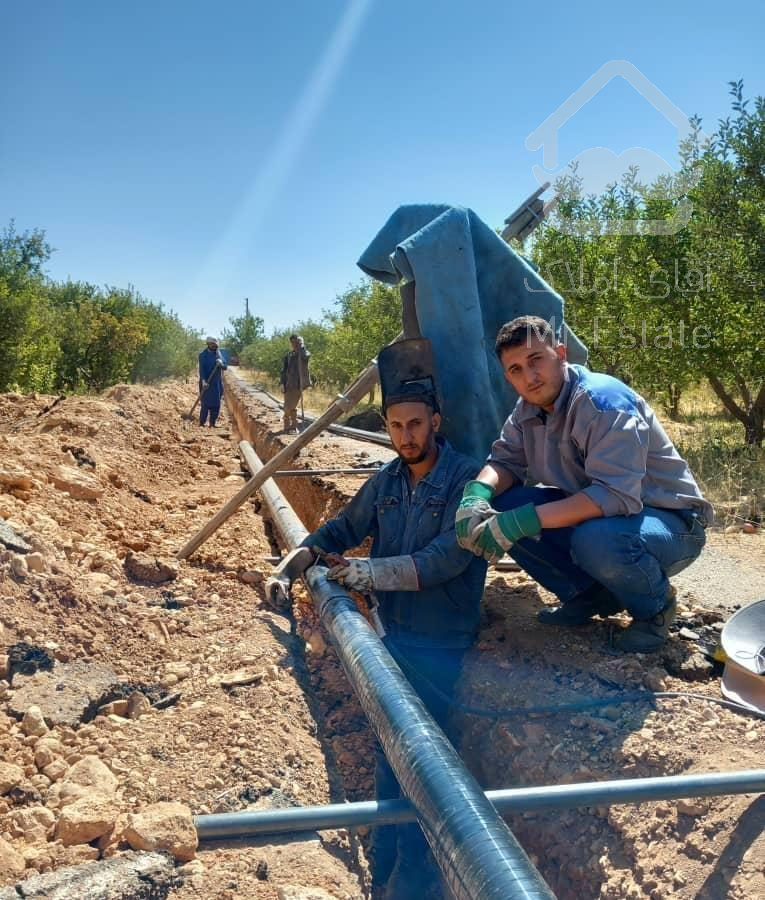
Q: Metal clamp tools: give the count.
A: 1